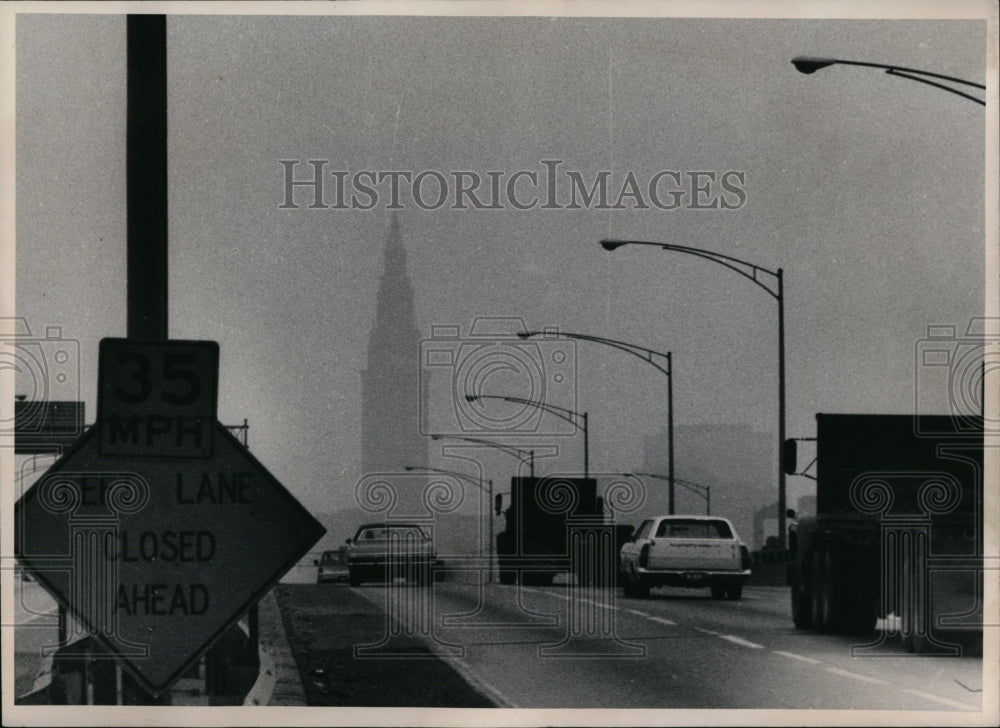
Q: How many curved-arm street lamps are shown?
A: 7